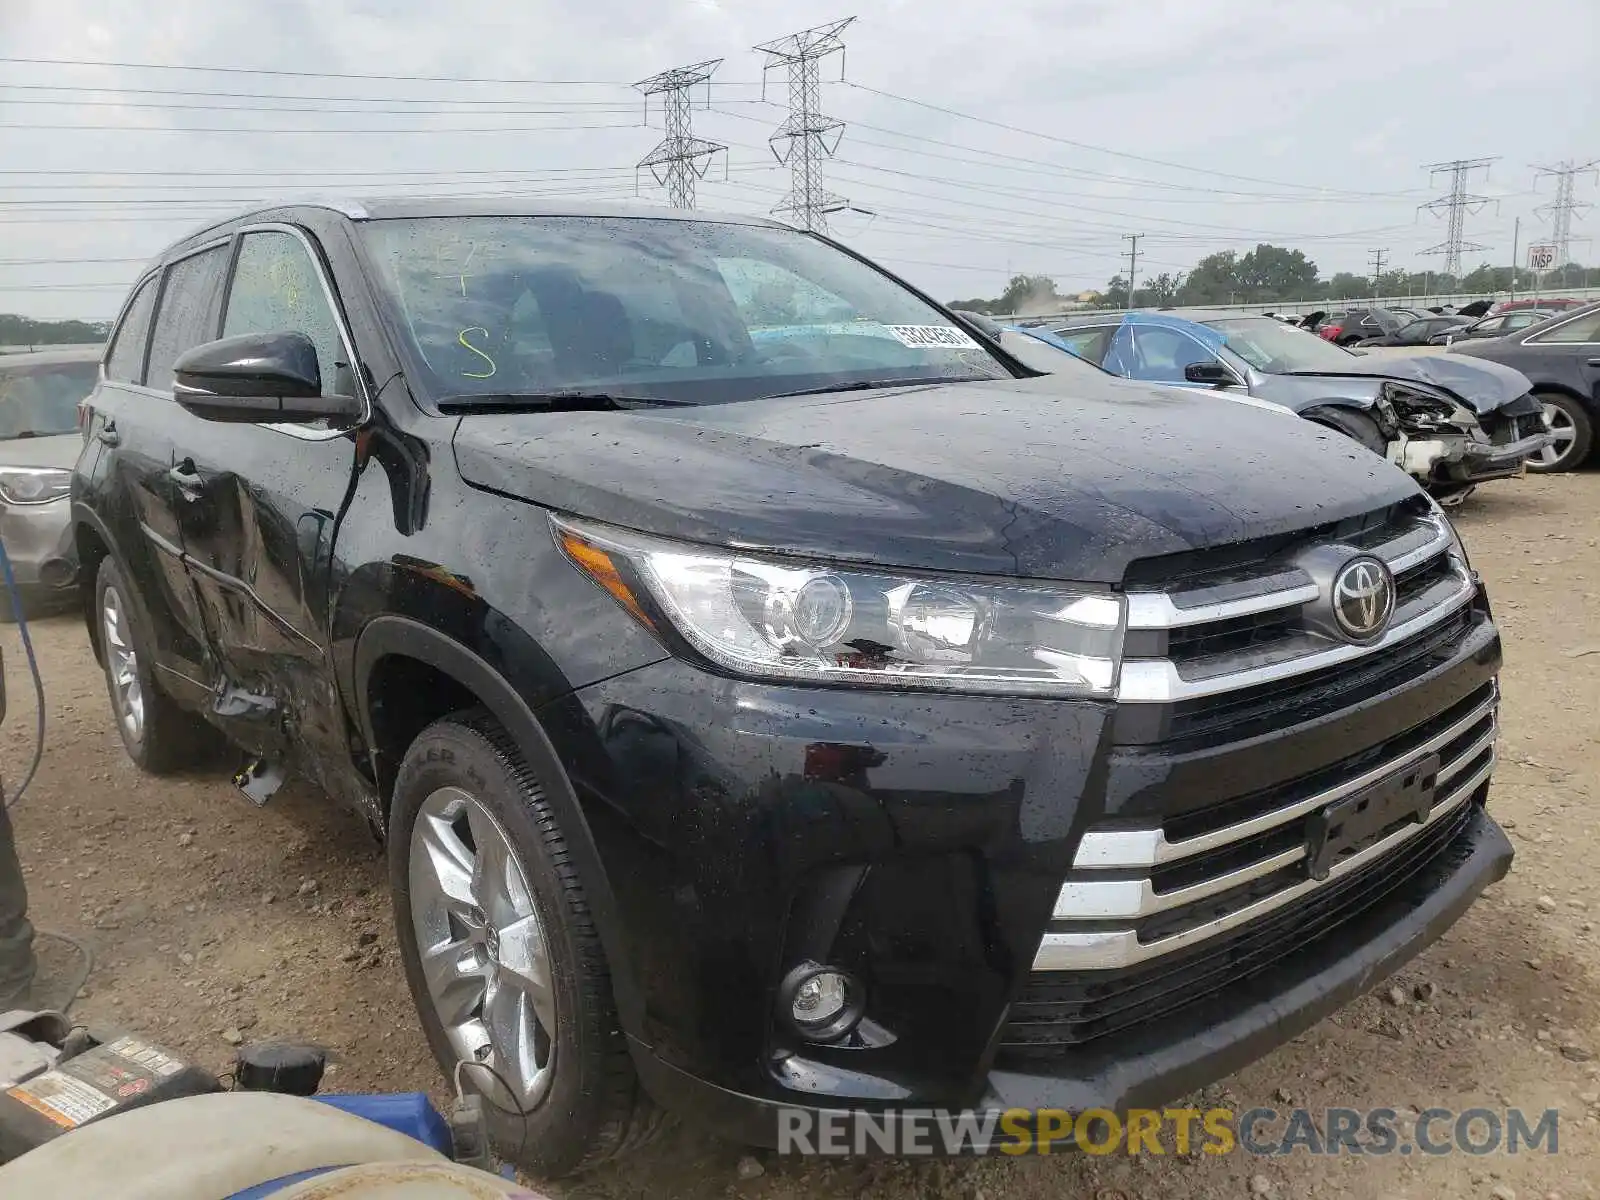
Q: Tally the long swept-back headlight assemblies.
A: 1